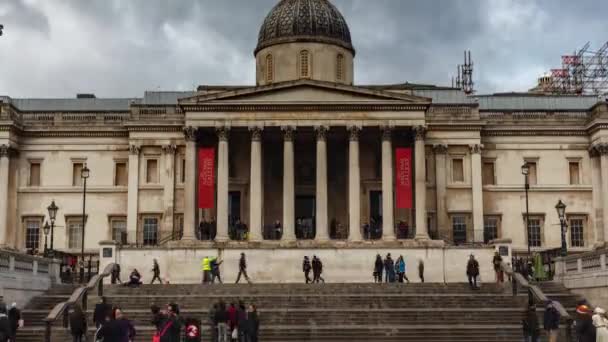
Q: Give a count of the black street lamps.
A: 5